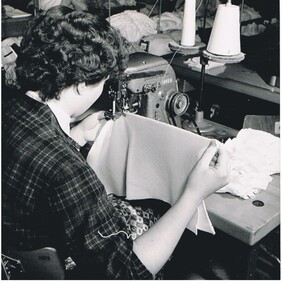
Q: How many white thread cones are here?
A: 2